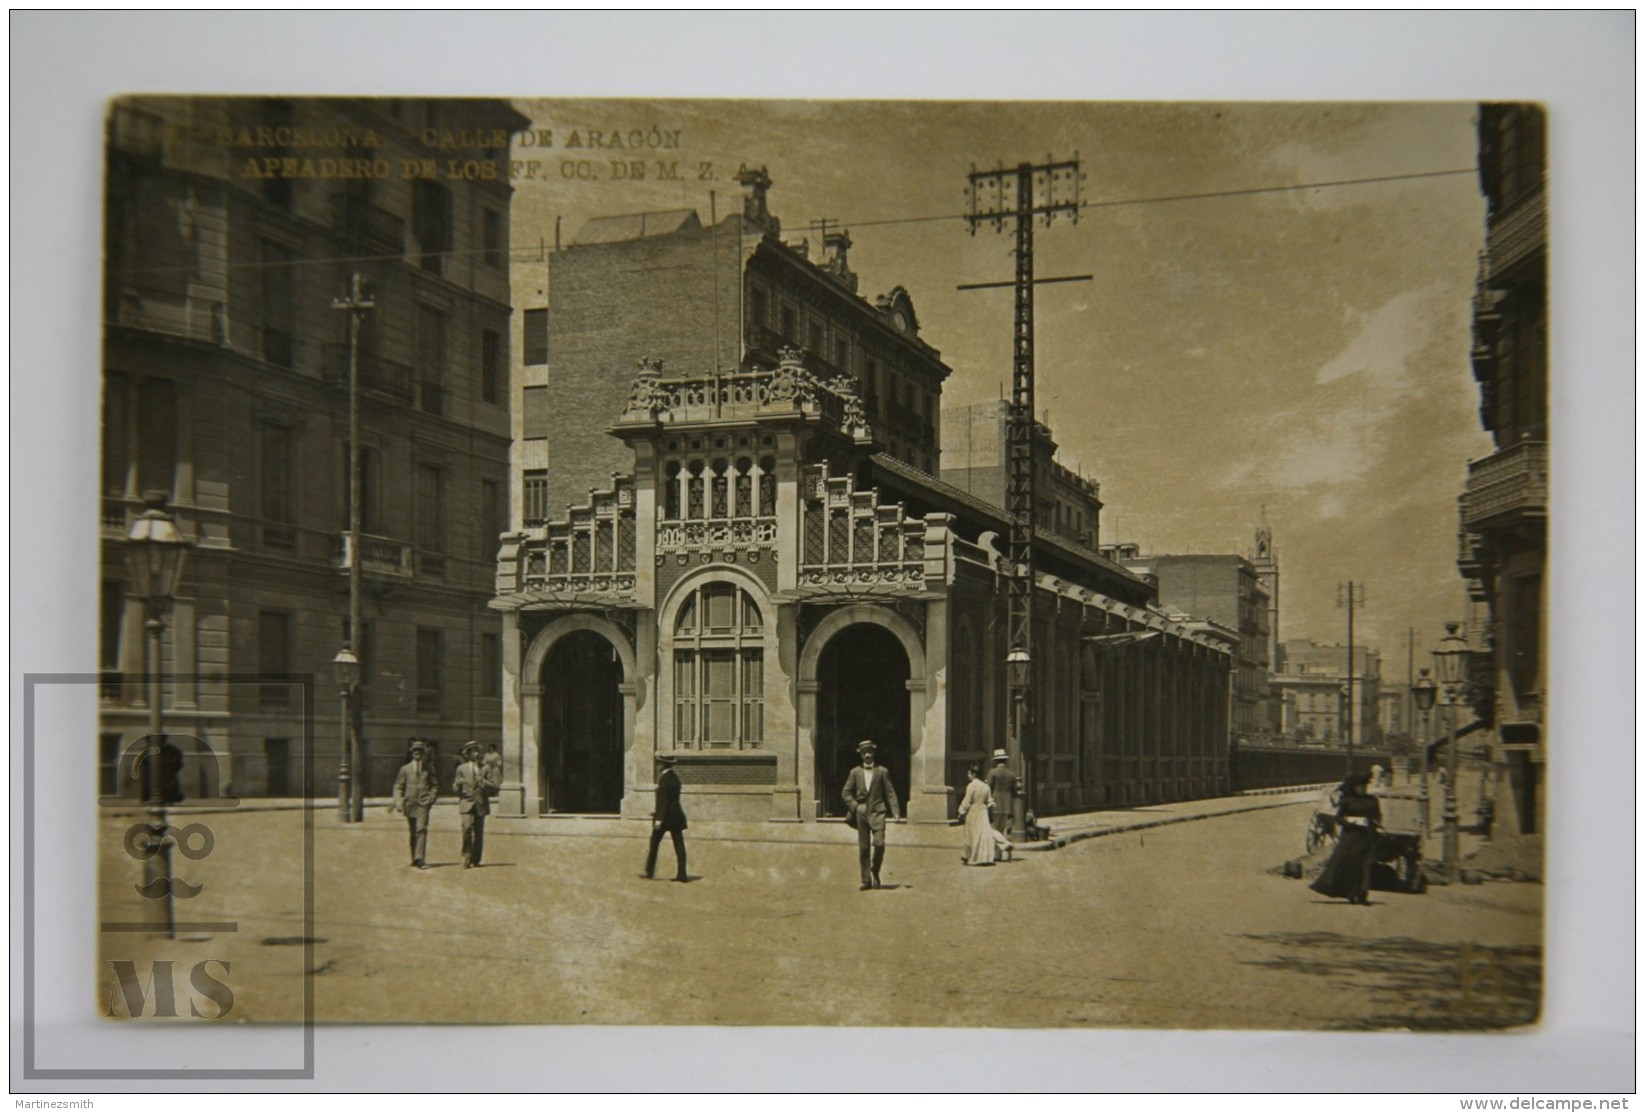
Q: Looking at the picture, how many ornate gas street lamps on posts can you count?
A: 5